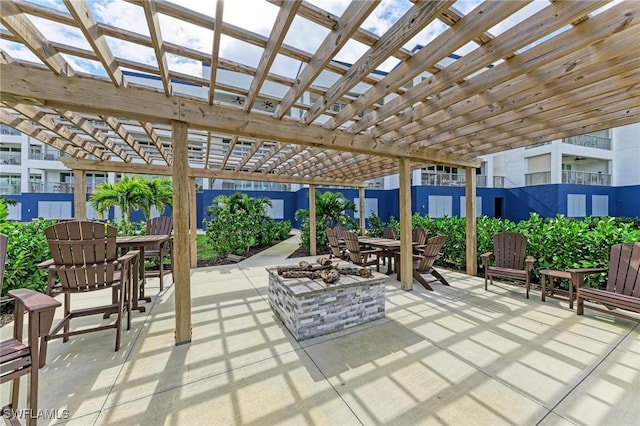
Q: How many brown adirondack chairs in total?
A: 11